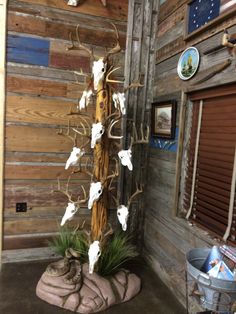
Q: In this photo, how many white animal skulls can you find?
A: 10